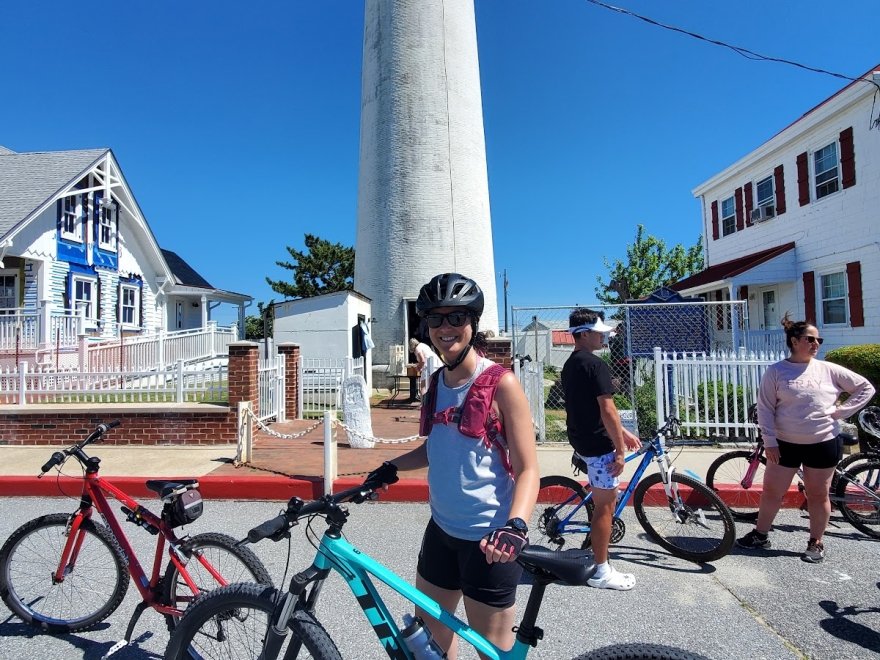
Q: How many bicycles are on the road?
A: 5